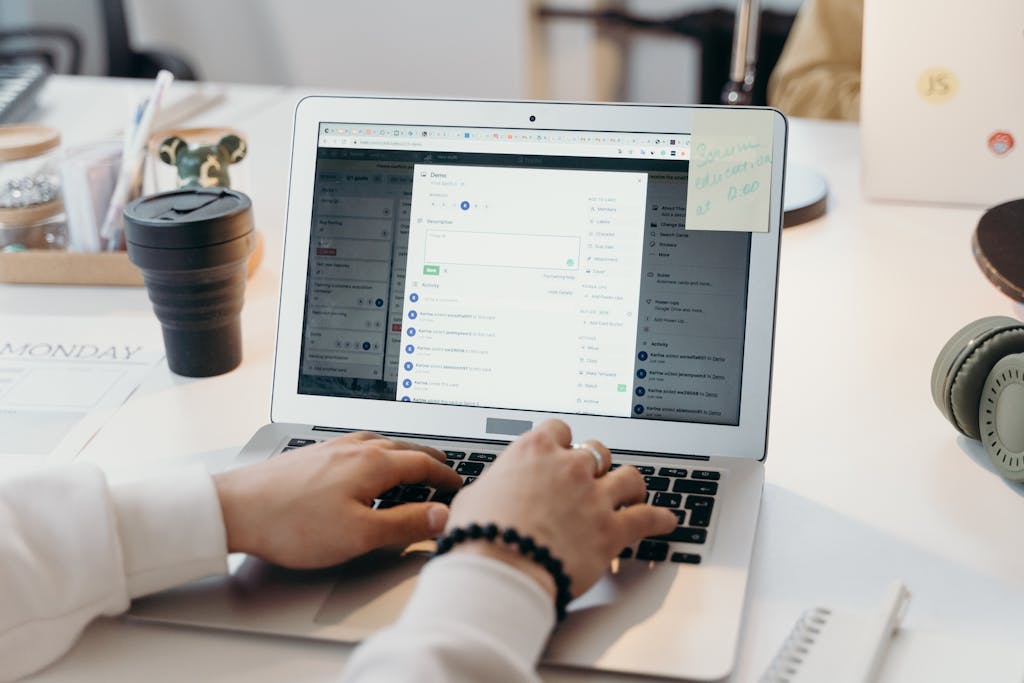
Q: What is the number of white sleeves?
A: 2